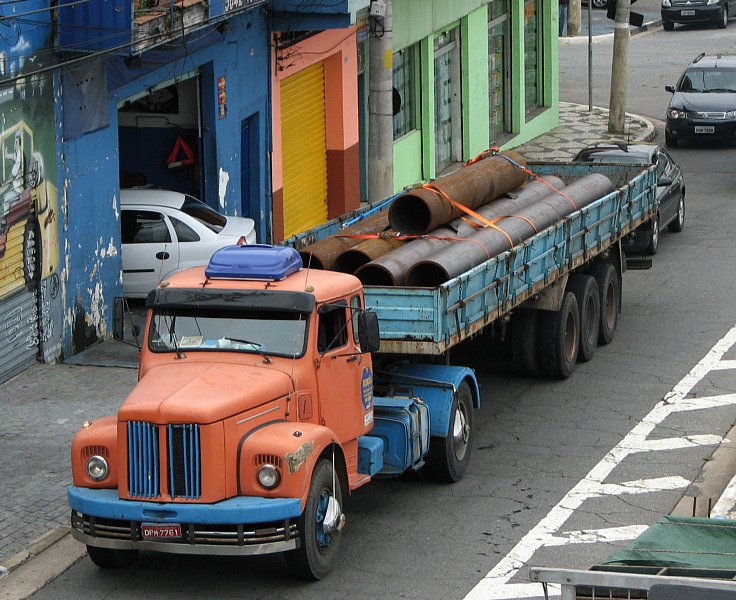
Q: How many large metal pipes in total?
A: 5